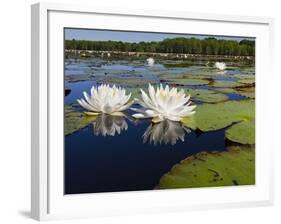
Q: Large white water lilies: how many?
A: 2